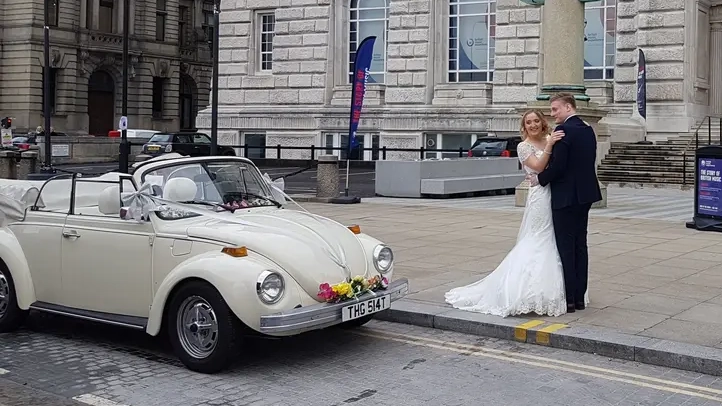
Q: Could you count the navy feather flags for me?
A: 2